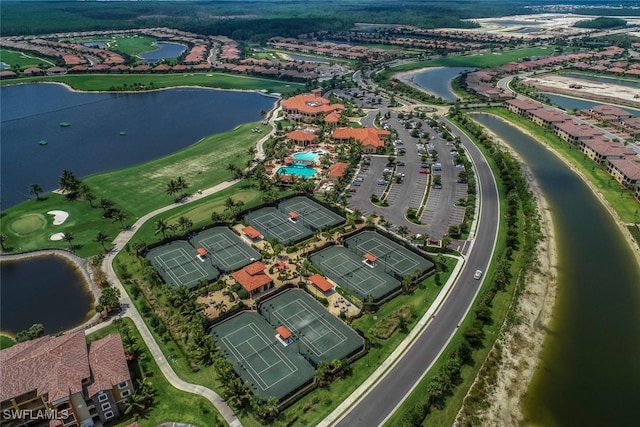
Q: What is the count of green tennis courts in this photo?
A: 8